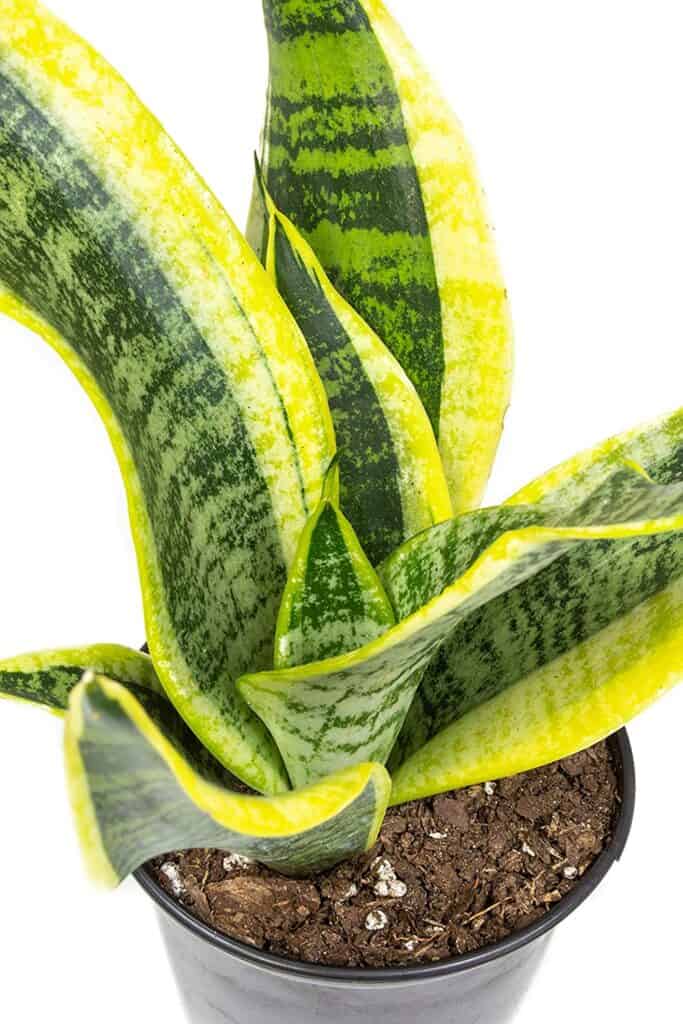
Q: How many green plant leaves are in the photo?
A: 8